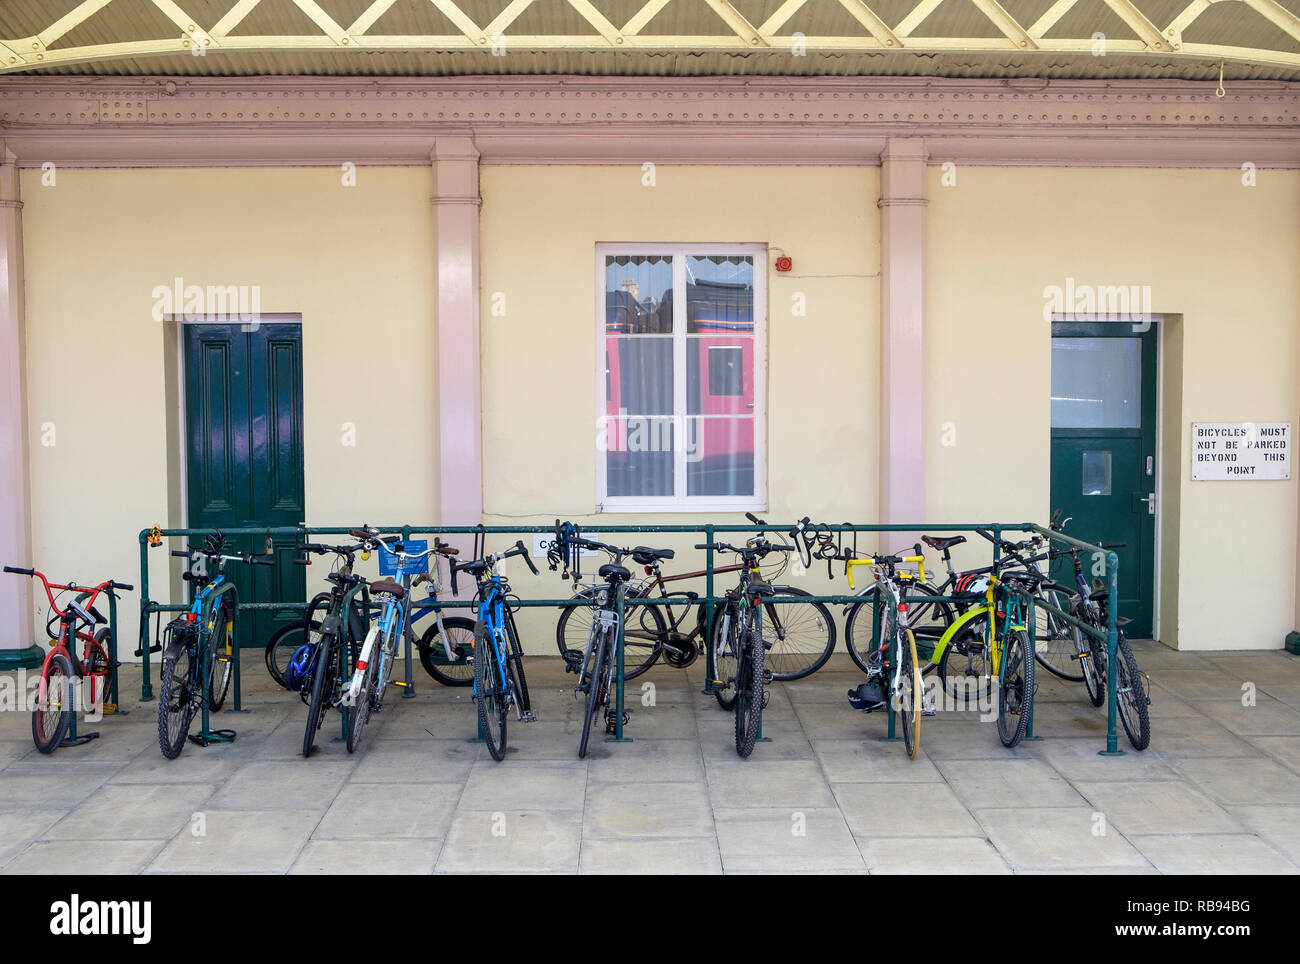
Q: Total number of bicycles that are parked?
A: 13